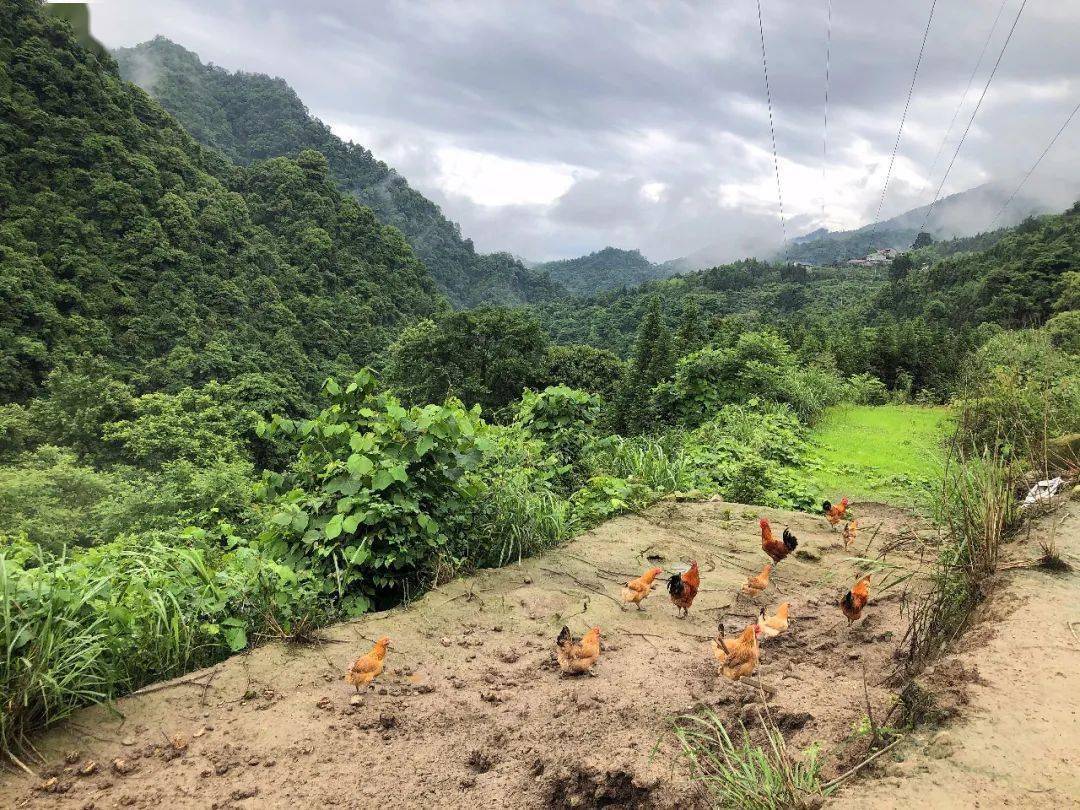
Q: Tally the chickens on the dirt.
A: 11